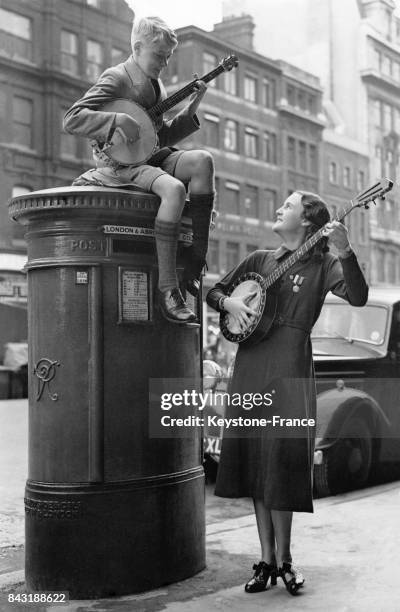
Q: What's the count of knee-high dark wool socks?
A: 2